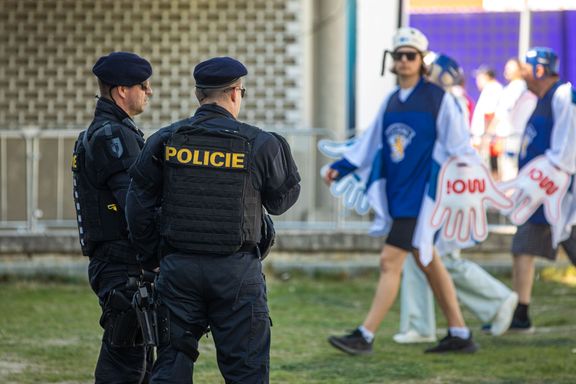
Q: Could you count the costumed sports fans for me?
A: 3